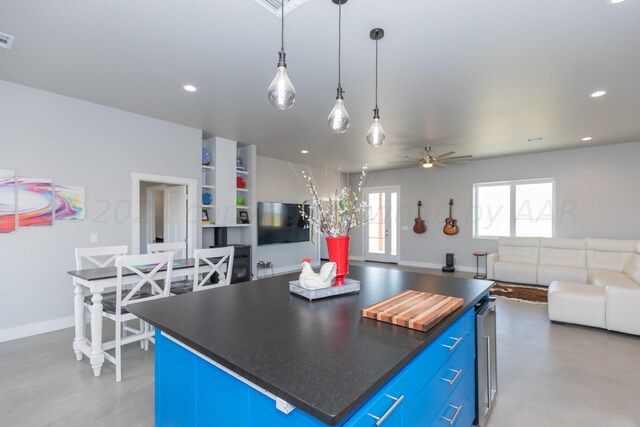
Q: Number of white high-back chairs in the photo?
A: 4